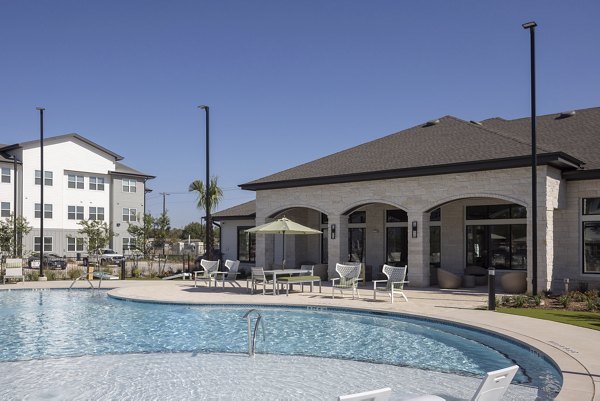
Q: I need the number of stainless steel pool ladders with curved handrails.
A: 2